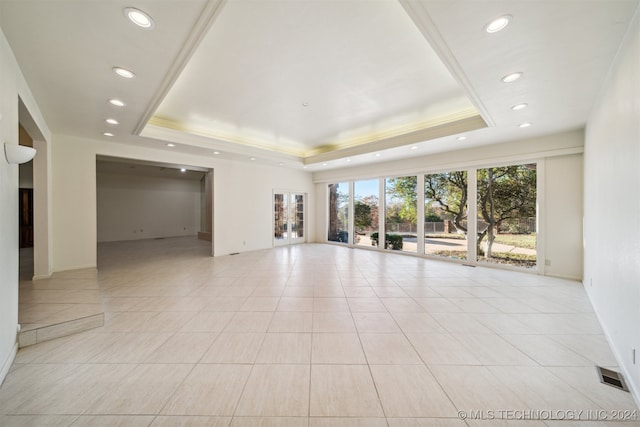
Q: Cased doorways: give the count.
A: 2